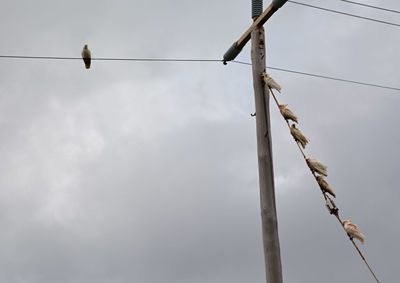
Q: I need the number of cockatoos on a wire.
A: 7